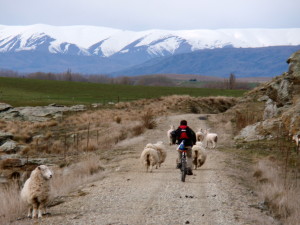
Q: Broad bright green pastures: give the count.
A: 1